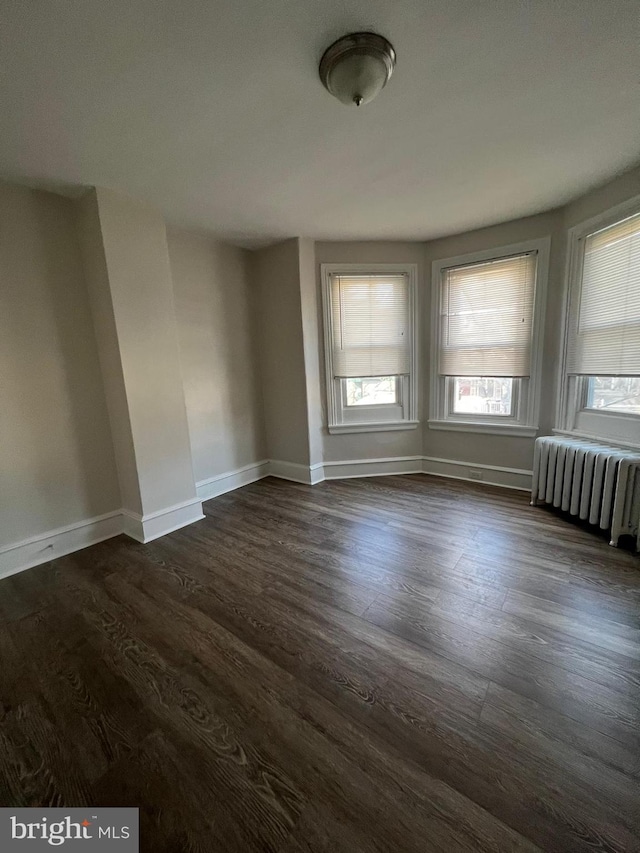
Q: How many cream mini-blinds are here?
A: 3